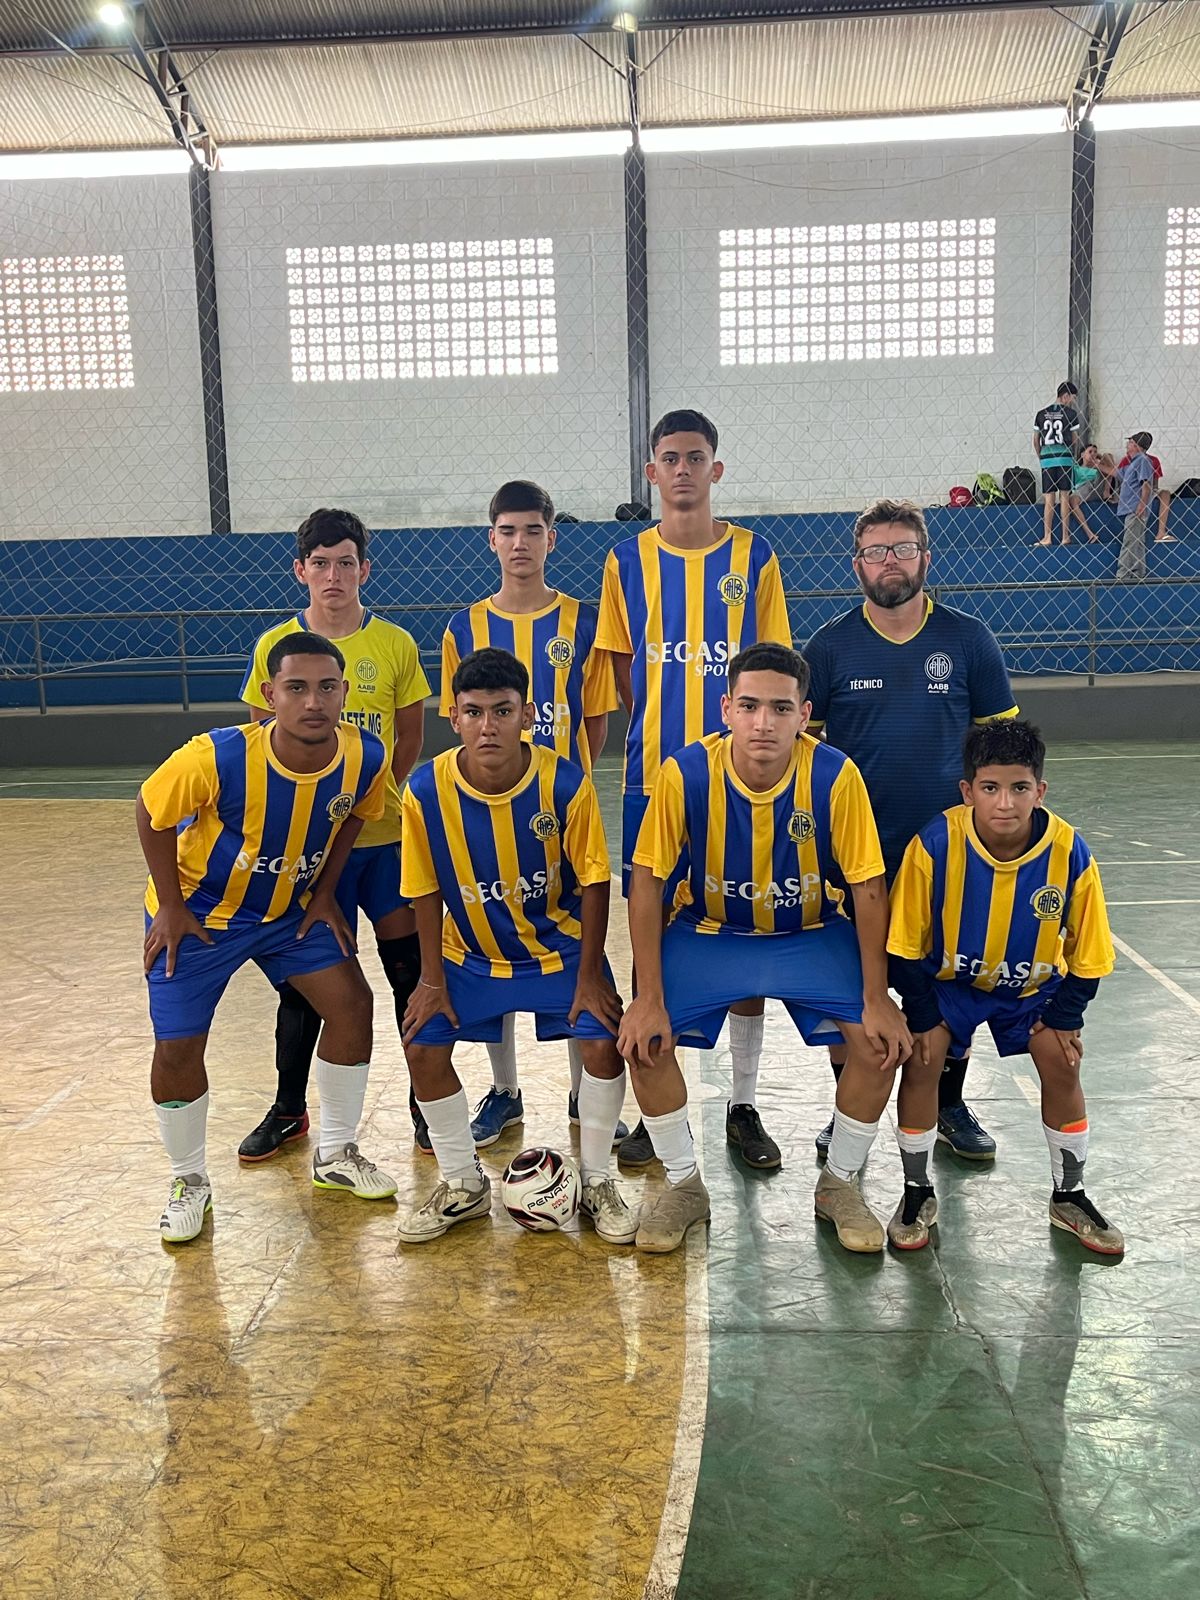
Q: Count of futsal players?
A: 7